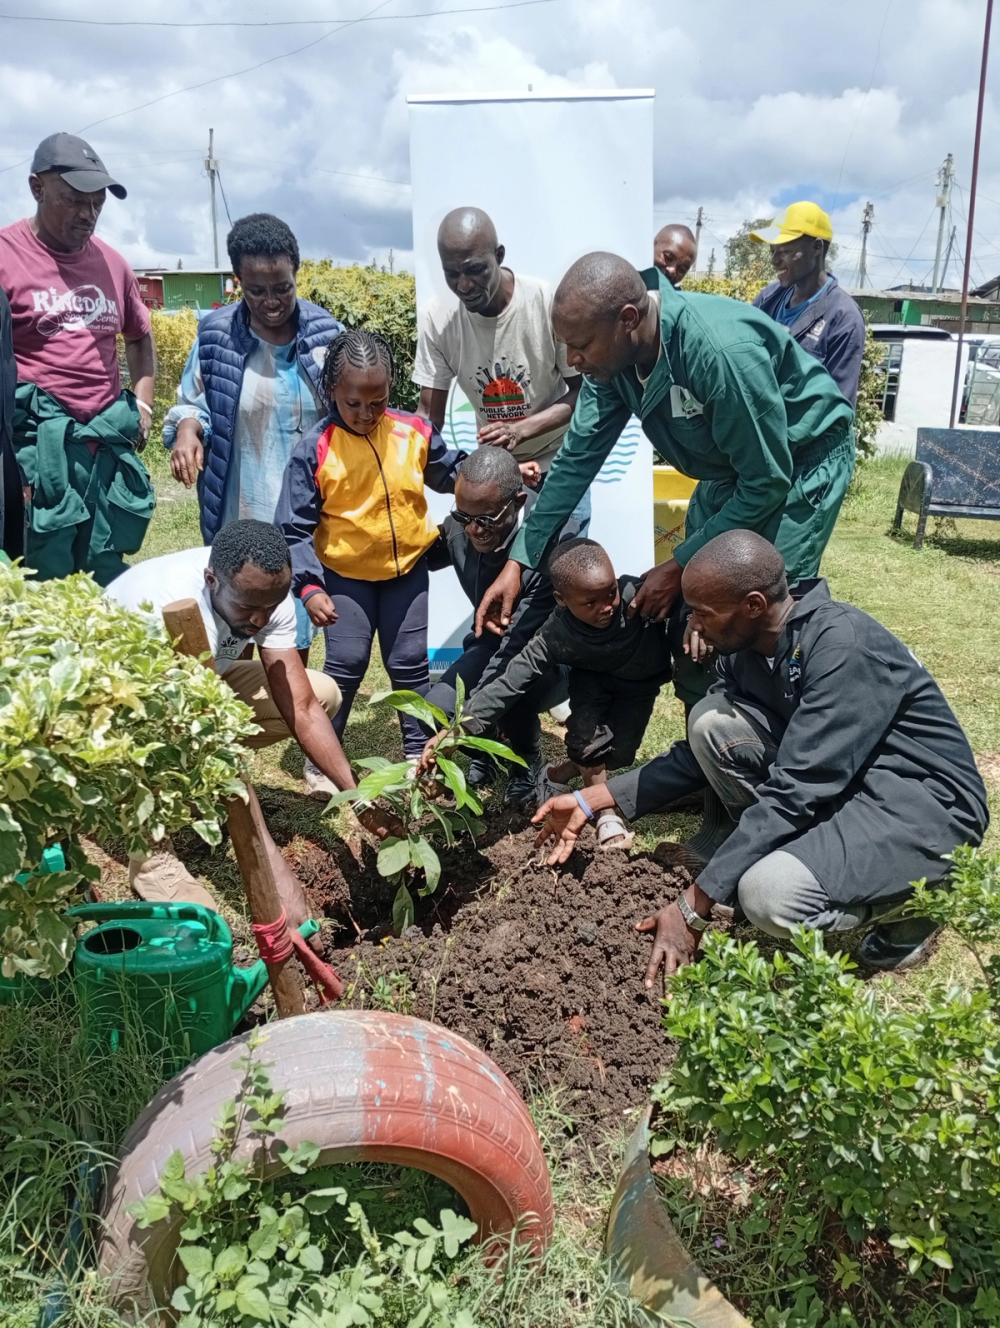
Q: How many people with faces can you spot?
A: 11